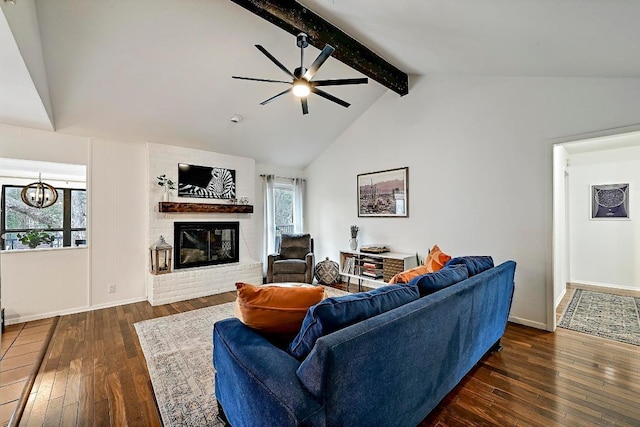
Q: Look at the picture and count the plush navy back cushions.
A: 3